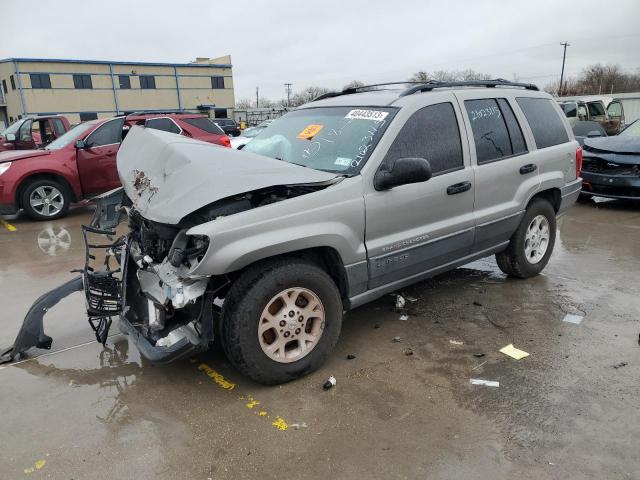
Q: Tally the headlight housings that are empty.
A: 1